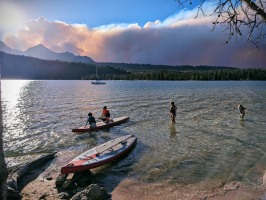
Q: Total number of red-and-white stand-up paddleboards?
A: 2